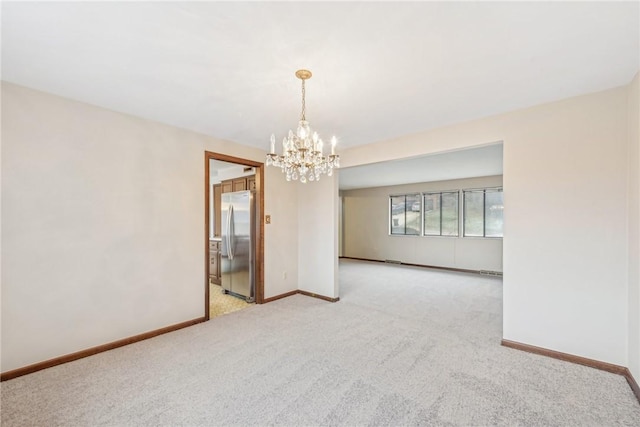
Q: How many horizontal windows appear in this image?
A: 3